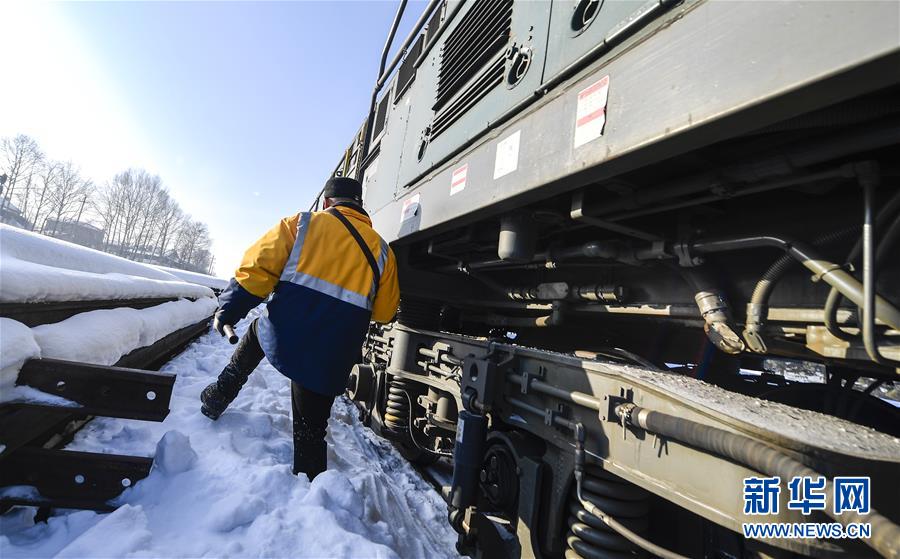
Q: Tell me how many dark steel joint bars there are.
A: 2